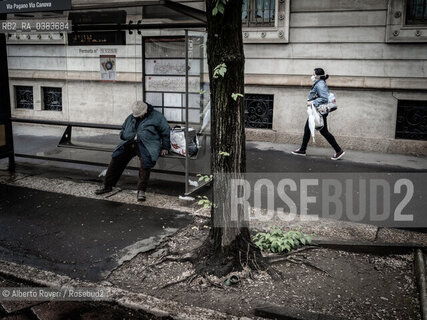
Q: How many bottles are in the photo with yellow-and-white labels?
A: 0